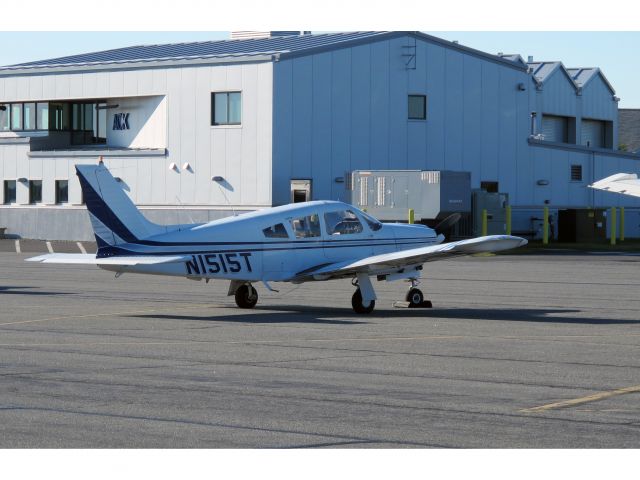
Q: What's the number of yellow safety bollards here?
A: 6